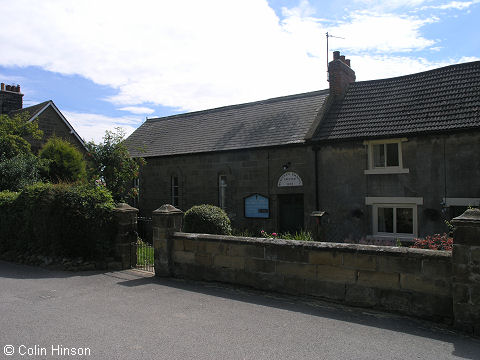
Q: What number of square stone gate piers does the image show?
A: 3